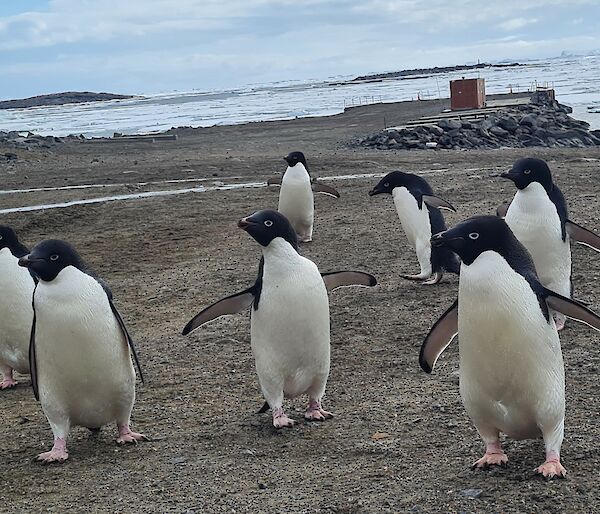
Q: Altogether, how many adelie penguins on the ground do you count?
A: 7